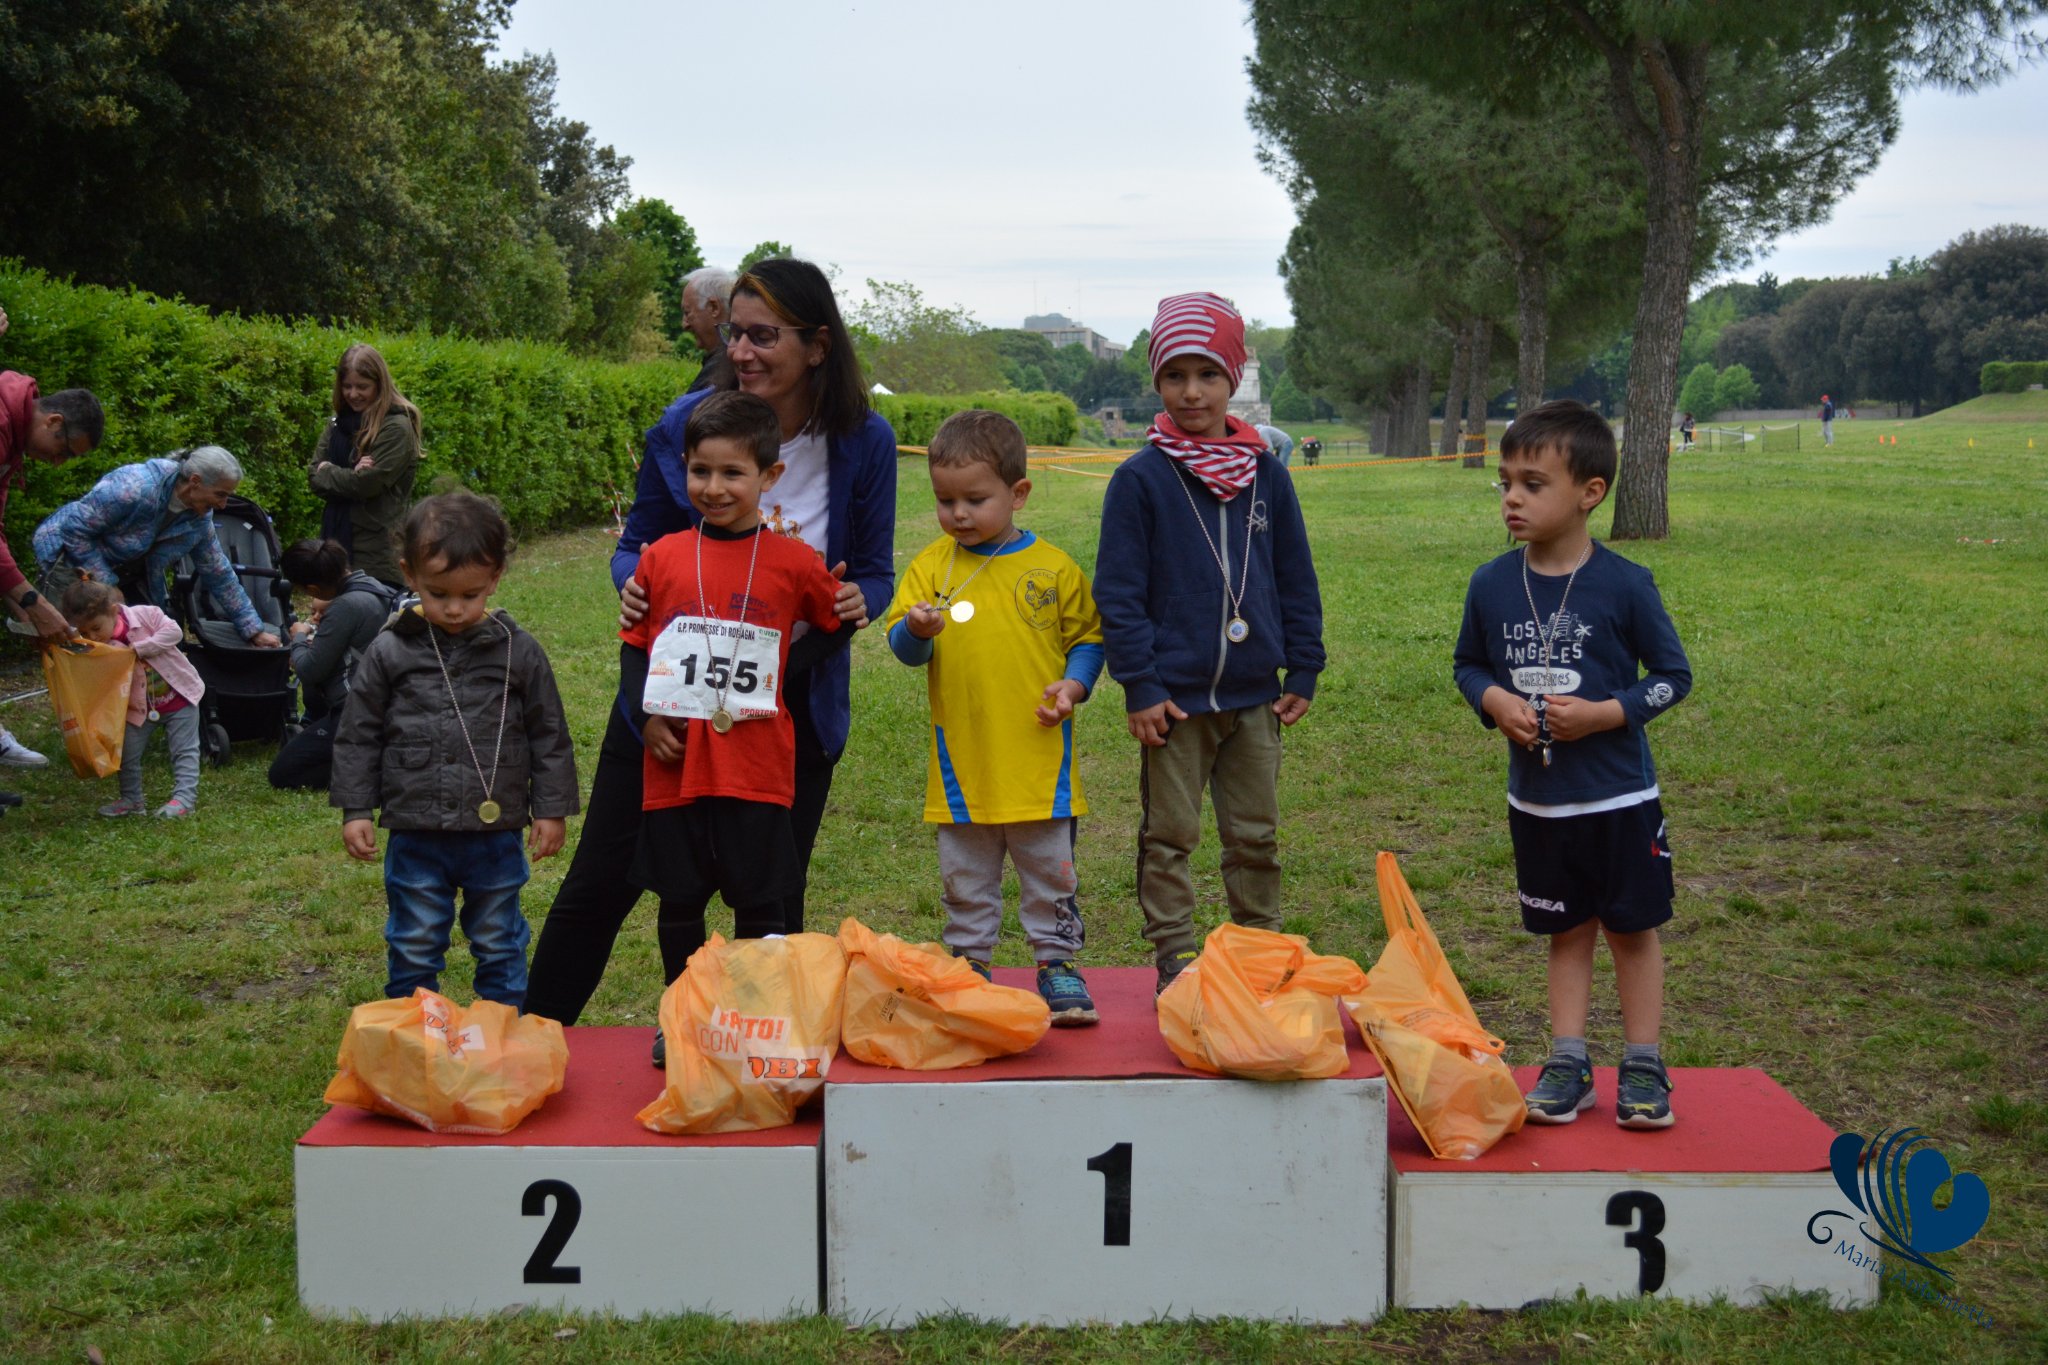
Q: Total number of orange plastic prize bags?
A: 6